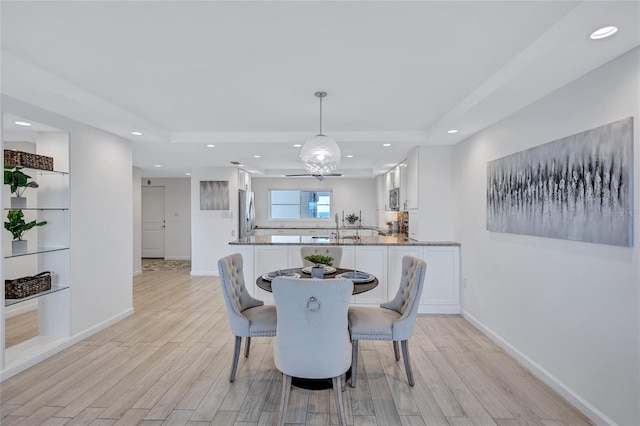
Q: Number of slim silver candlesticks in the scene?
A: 2